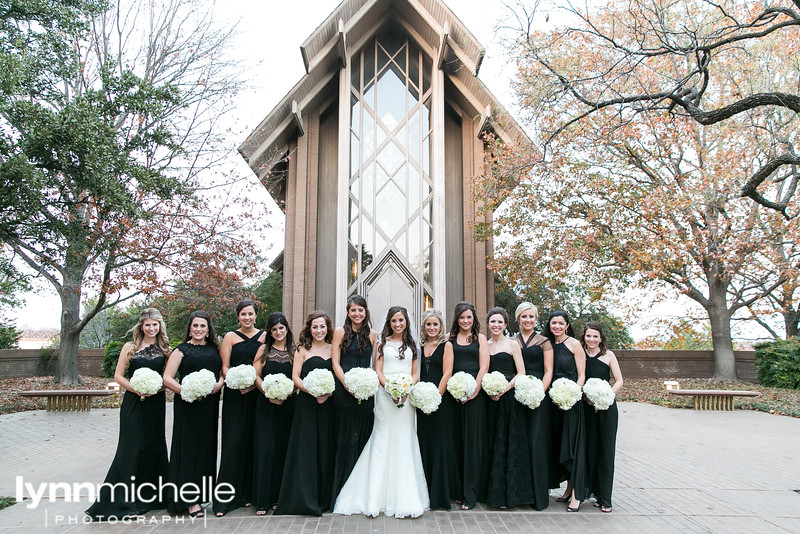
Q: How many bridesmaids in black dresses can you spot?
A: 12